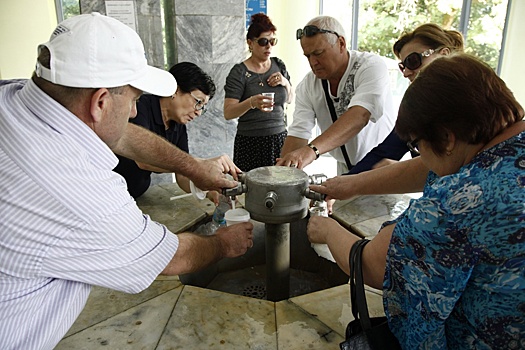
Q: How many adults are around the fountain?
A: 6